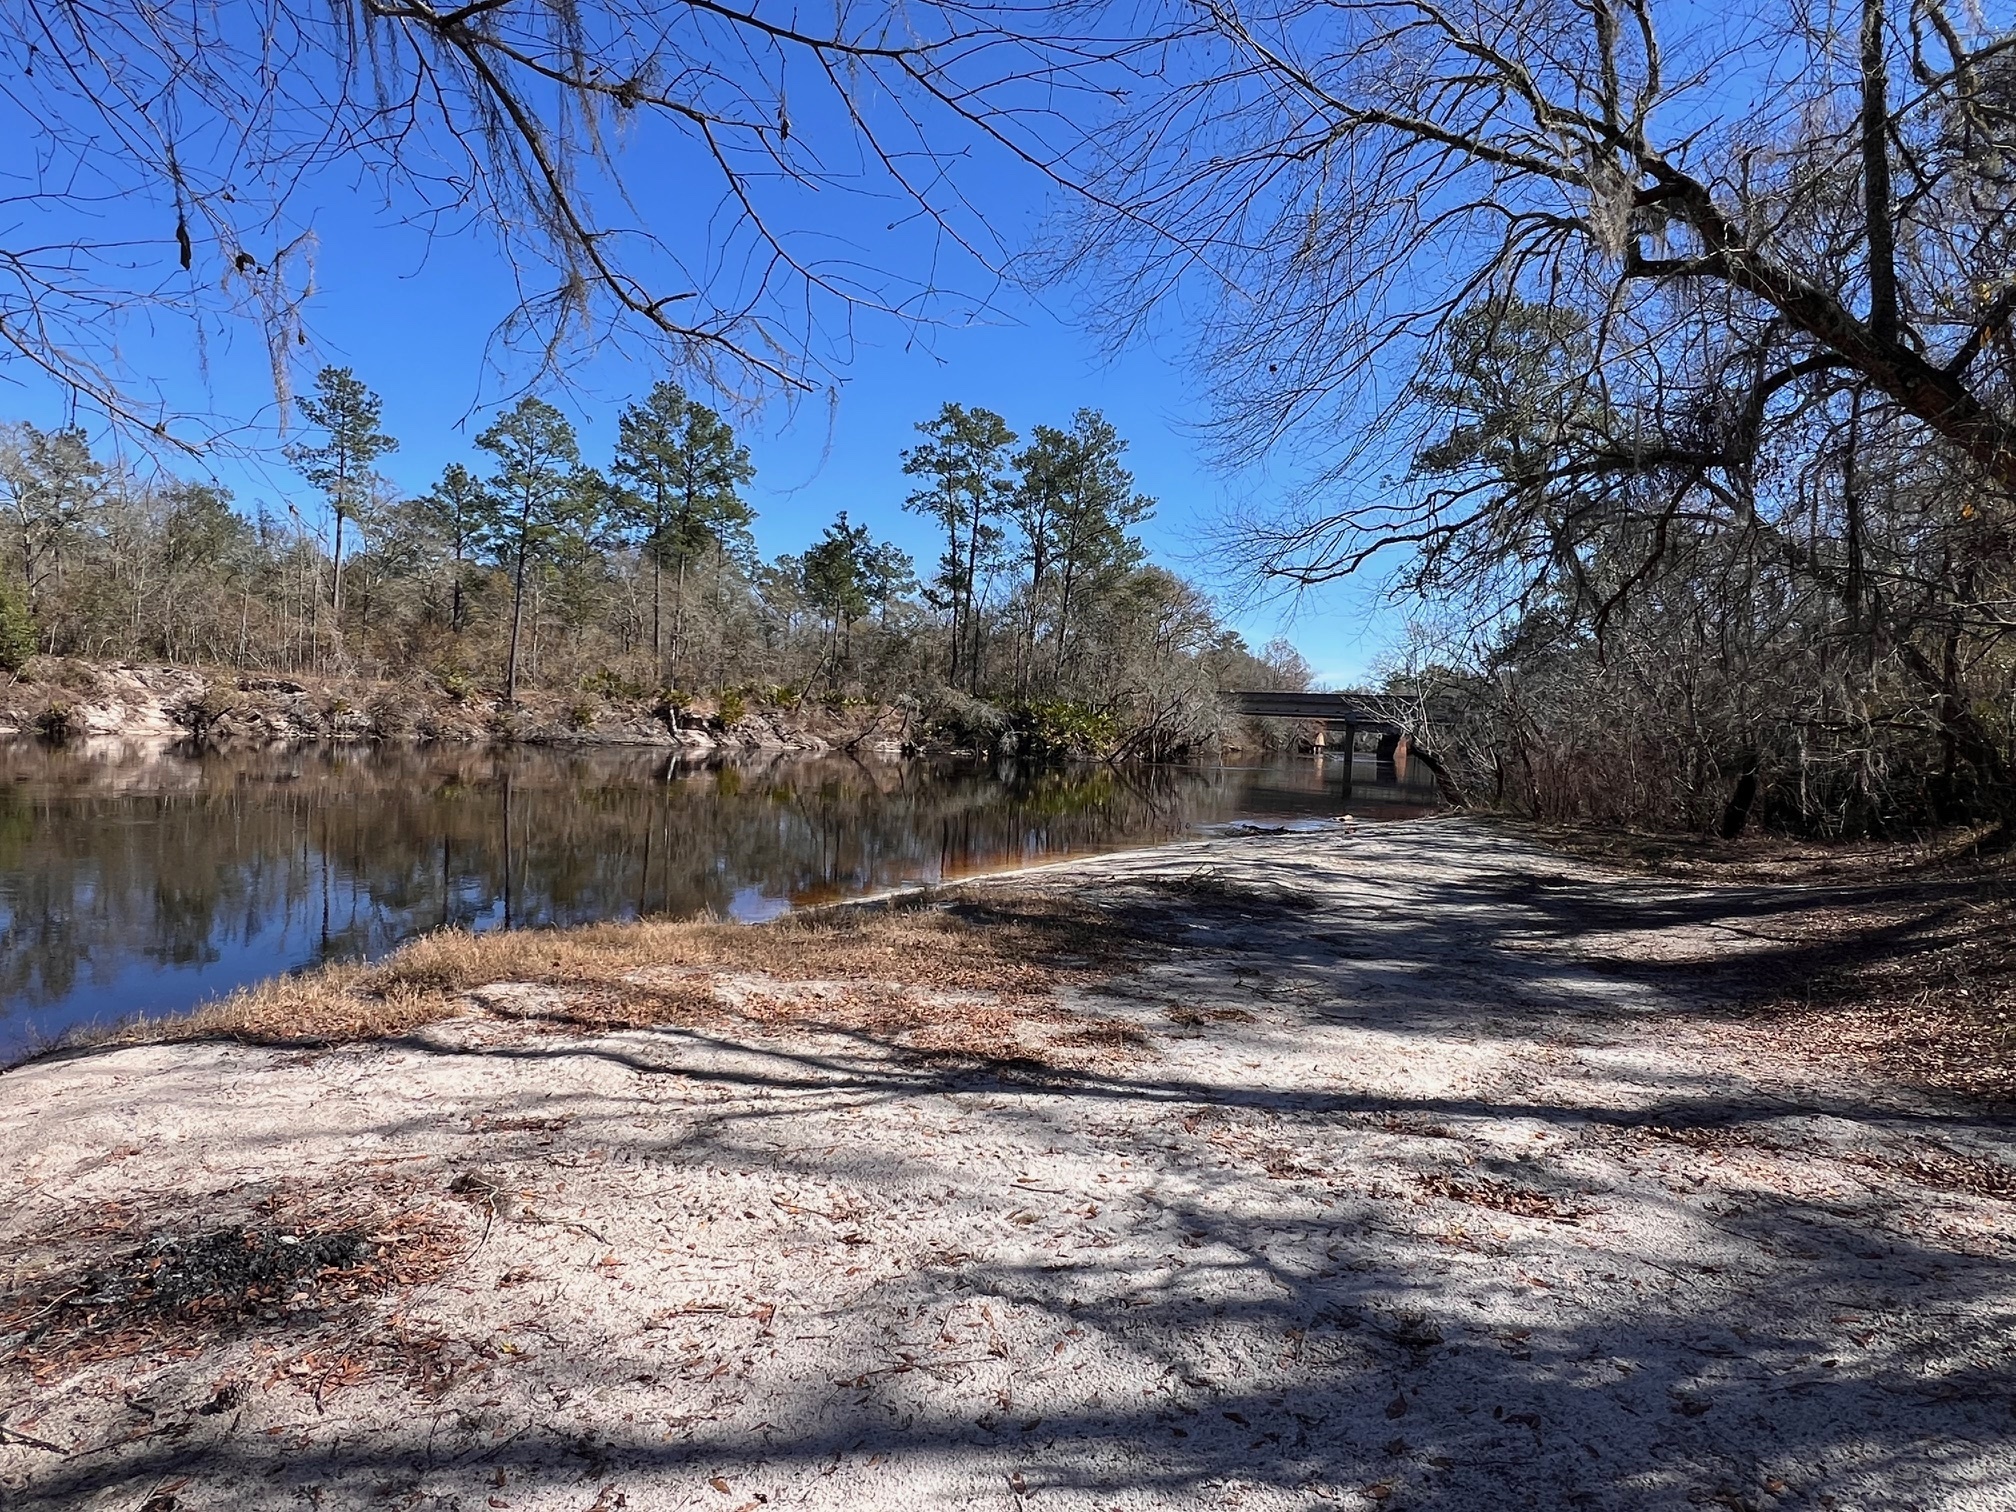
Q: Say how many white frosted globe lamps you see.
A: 0